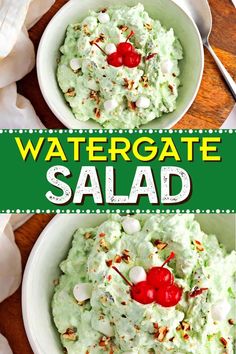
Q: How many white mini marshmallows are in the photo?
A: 10